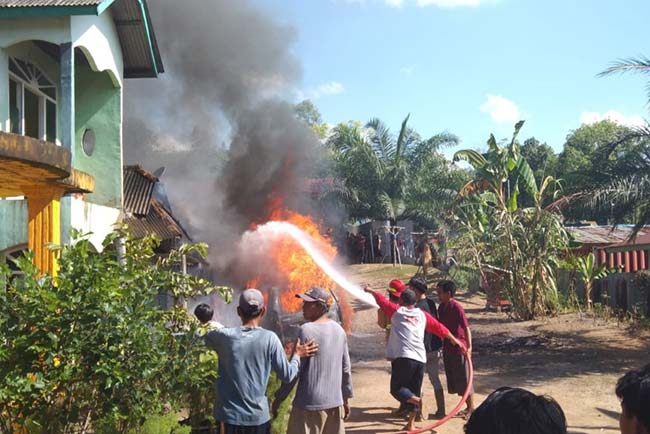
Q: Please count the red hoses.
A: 1